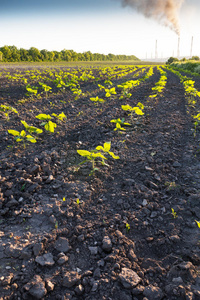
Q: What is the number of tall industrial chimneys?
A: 3